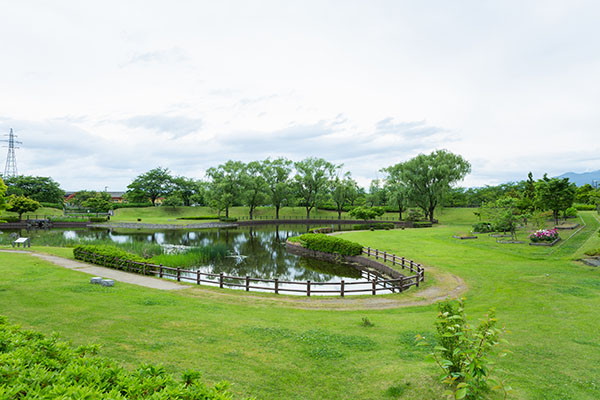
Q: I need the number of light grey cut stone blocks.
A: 2